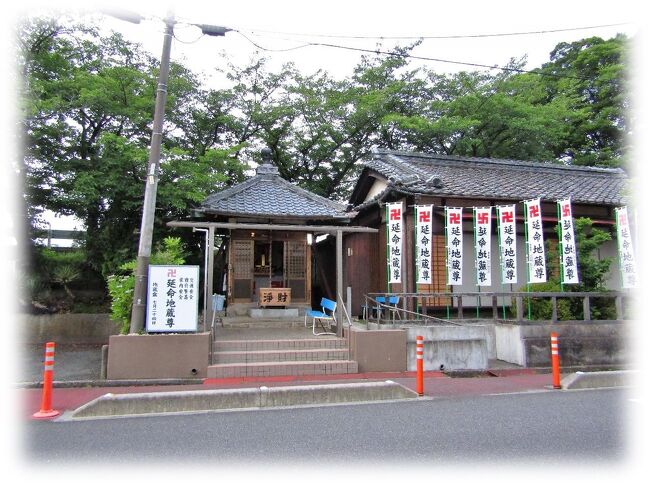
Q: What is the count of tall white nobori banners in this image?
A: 8